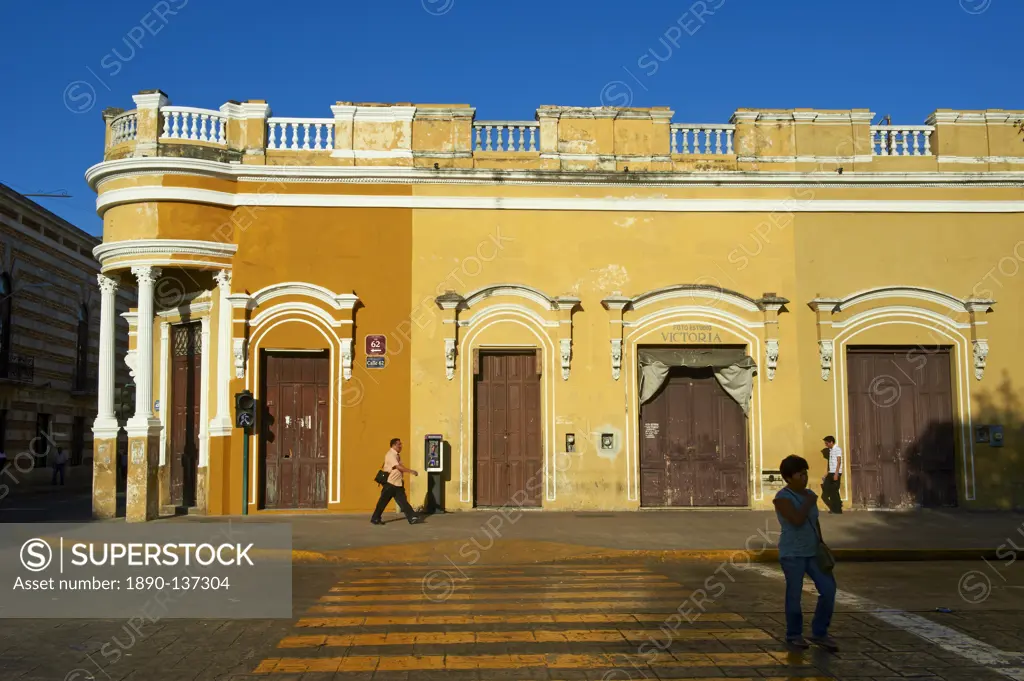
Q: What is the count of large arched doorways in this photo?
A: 4